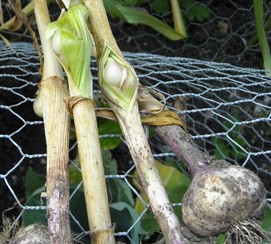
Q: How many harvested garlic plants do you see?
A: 4